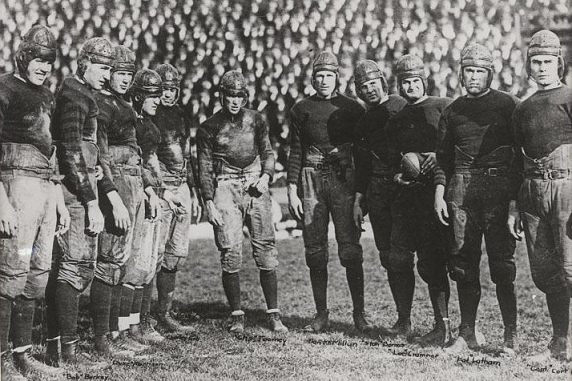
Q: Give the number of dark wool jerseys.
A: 11